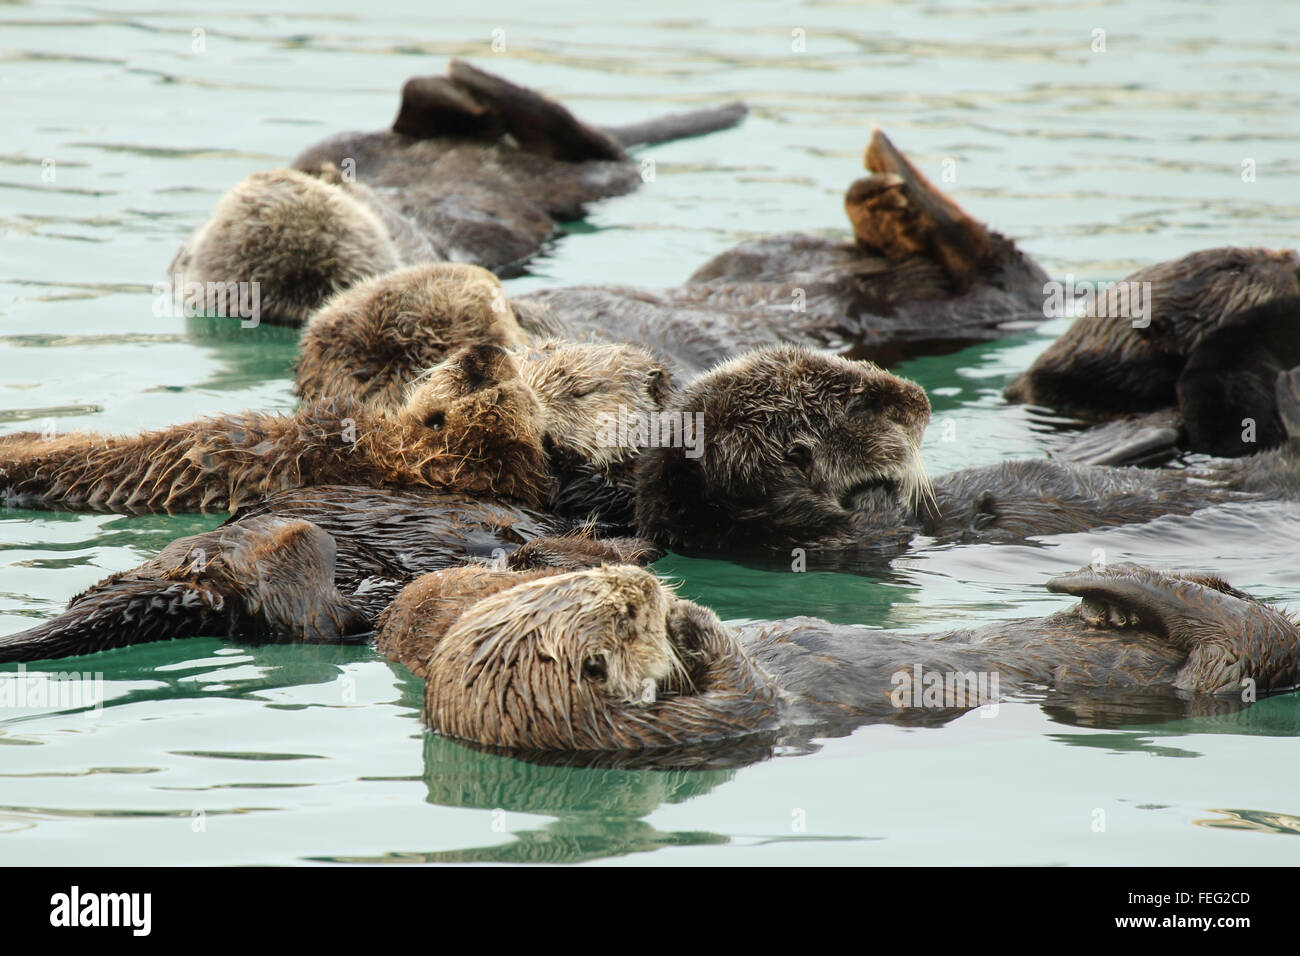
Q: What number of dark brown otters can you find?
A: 2